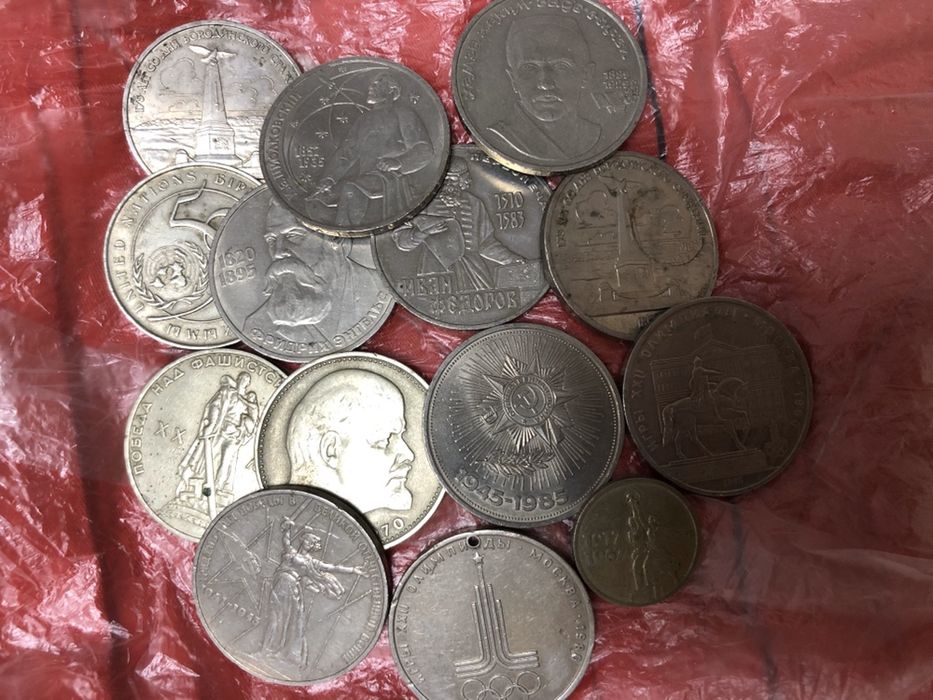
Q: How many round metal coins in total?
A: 14